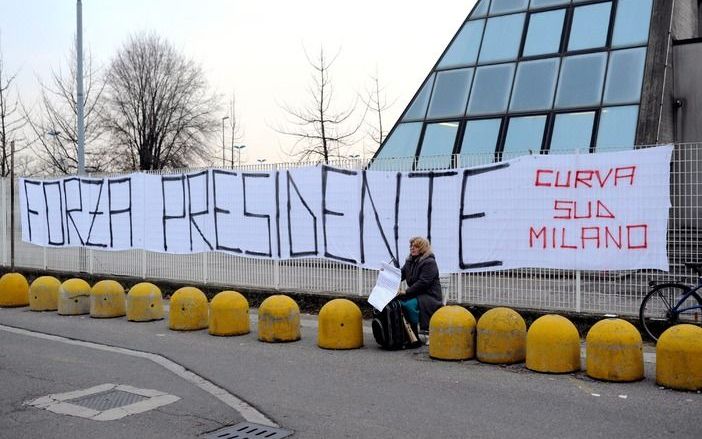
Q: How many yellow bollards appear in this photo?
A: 14